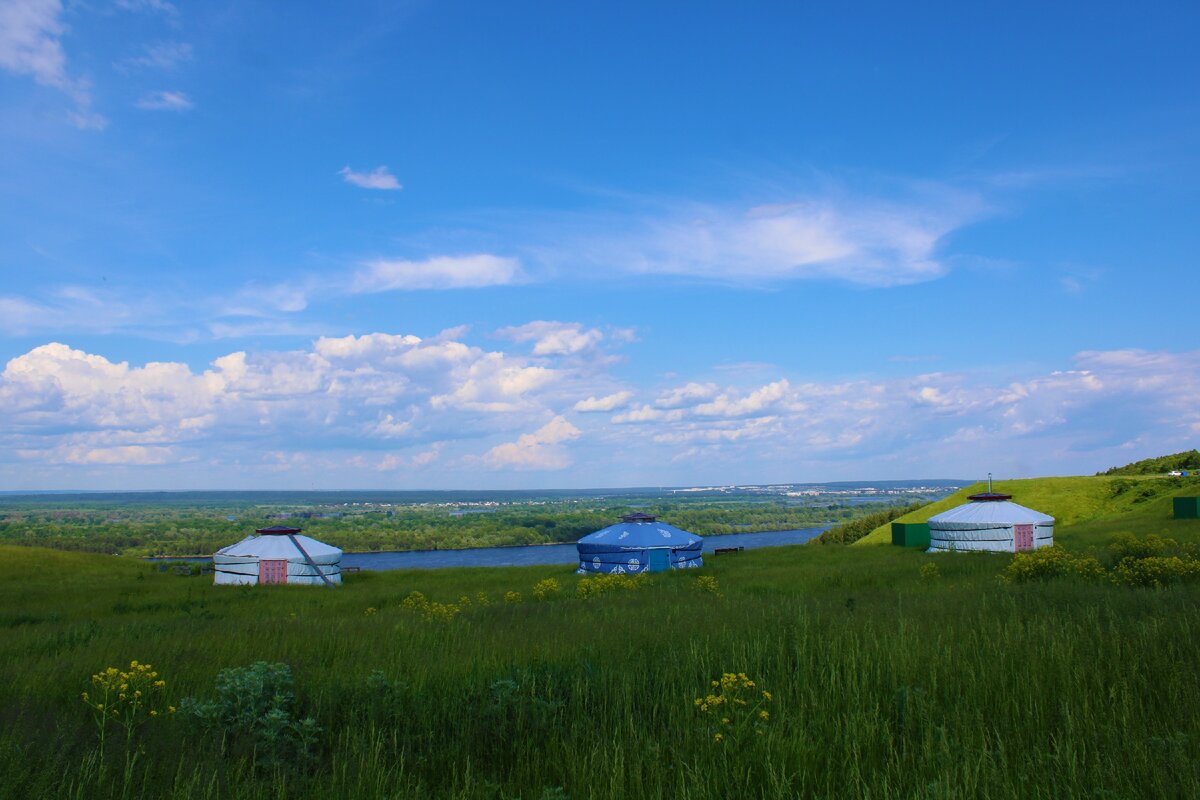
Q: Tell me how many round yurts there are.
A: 3